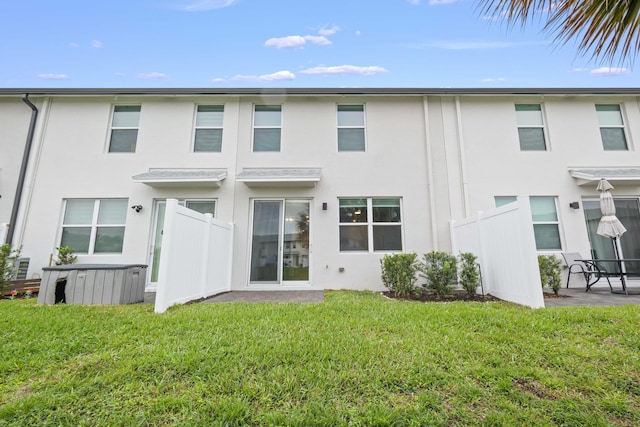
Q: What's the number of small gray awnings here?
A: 3